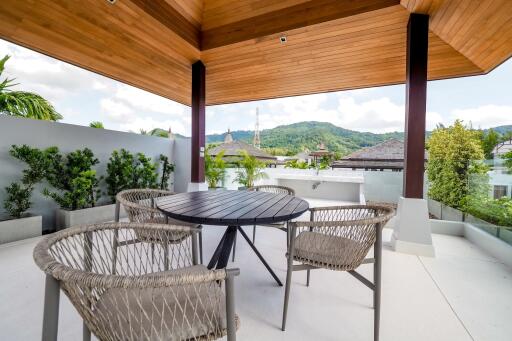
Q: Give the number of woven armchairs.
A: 4